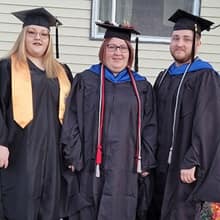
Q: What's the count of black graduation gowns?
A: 3